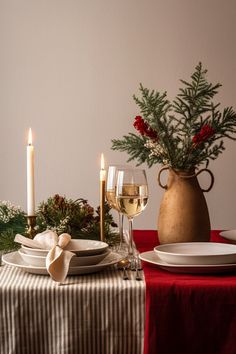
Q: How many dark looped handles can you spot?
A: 2